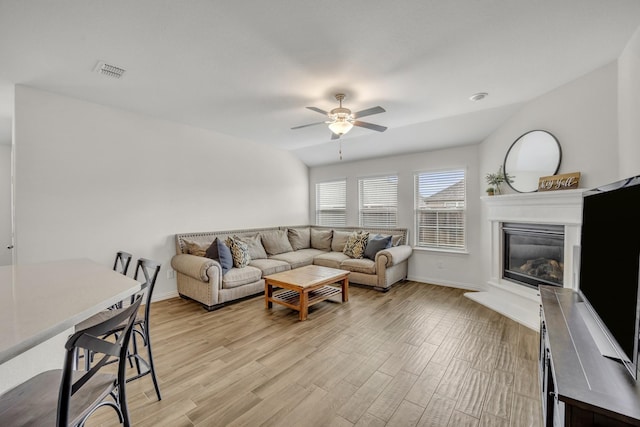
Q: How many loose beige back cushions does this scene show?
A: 7